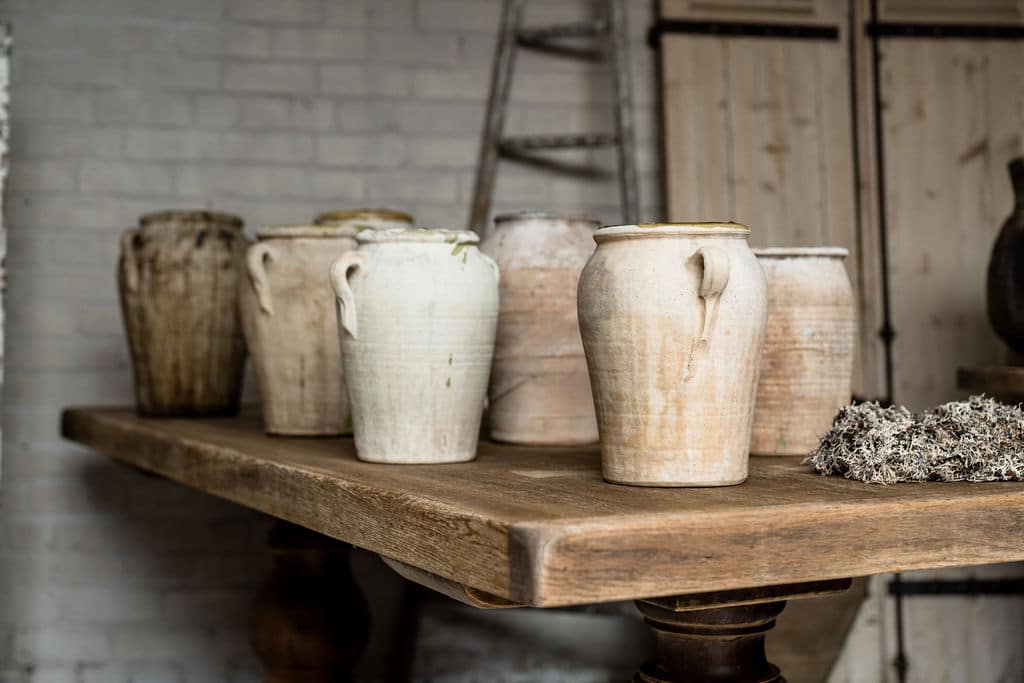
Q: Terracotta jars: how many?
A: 7